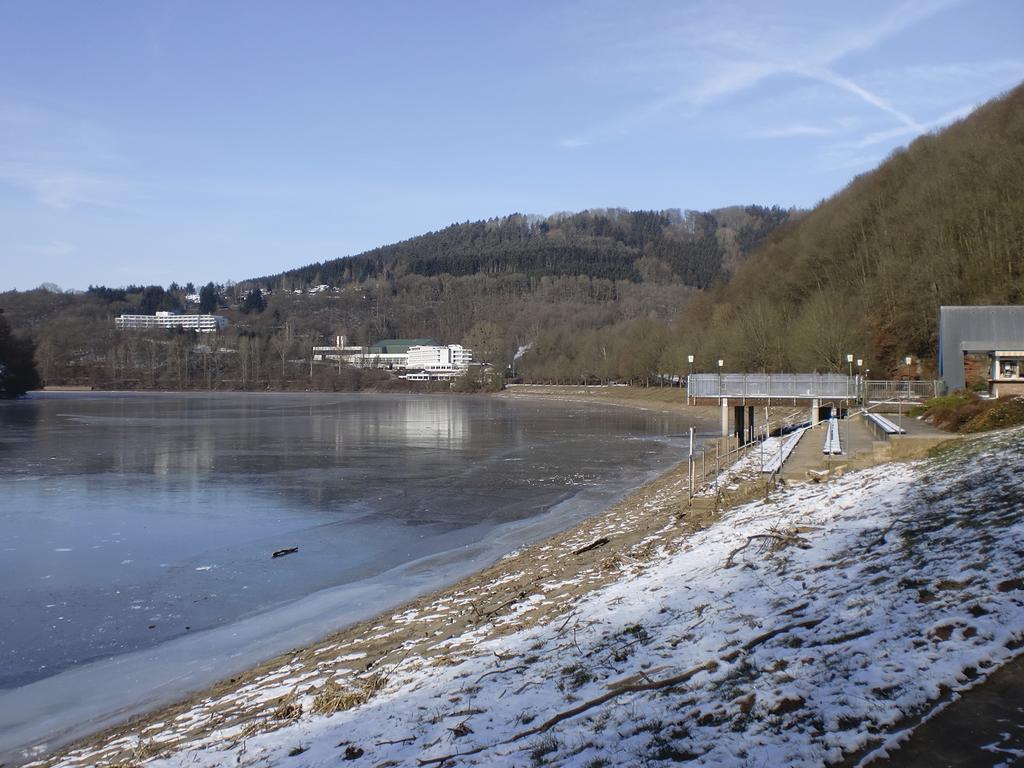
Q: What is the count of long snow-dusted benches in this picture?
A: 3